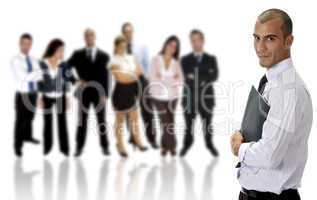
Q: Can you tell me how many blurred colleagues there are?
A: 7